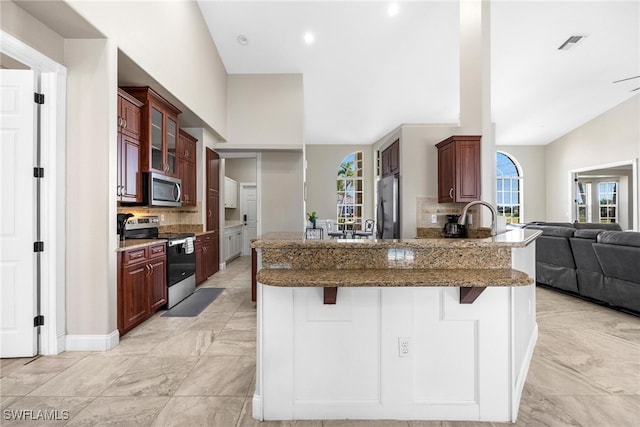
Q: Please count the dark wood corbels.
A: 2